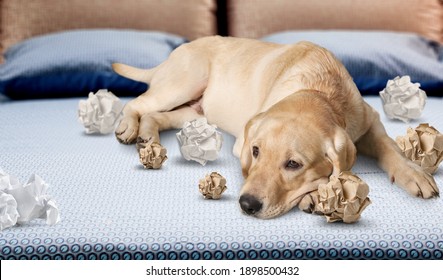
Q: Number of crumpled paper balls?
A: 8